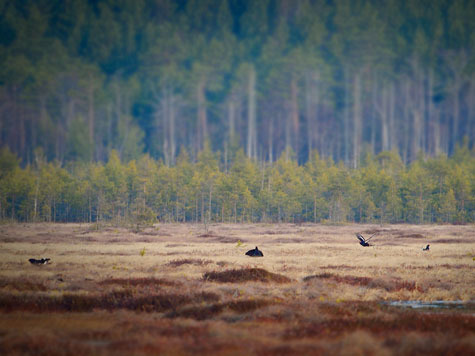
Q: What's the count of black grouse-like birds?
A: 4